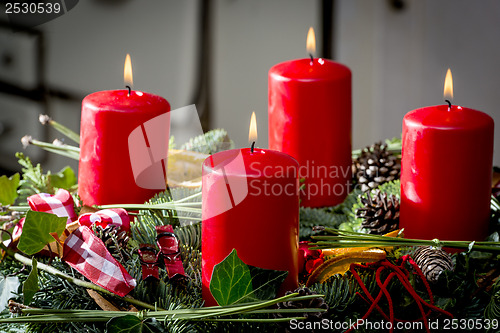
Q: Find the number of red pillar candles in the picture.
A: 4